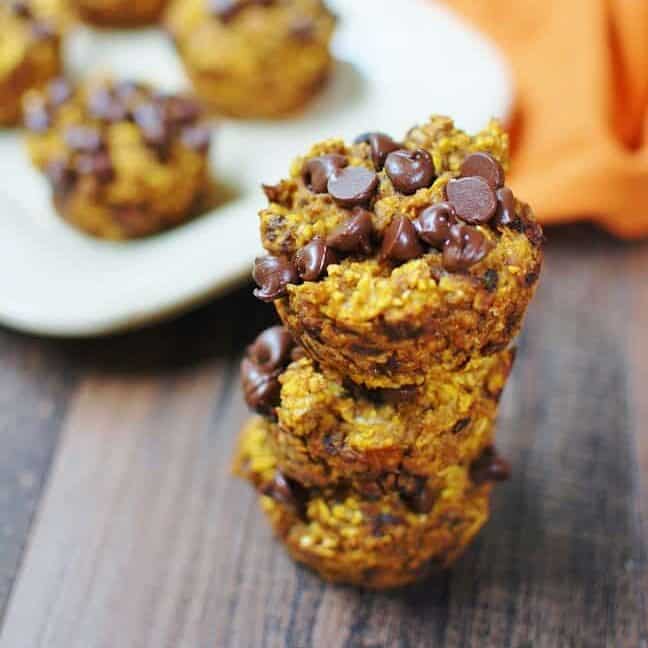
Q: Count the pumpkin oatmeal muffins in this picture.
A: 7